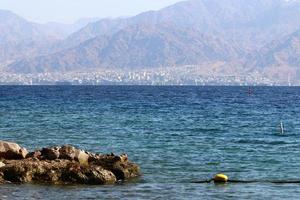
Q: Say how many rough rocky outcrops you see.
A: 1